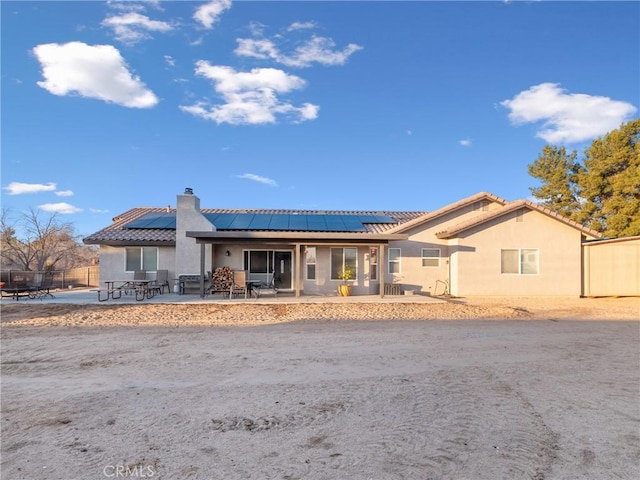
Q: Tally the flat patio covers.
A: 1